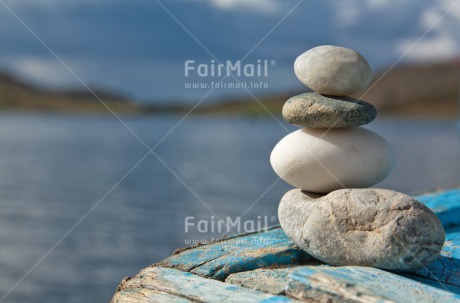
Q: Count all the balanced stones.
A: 4